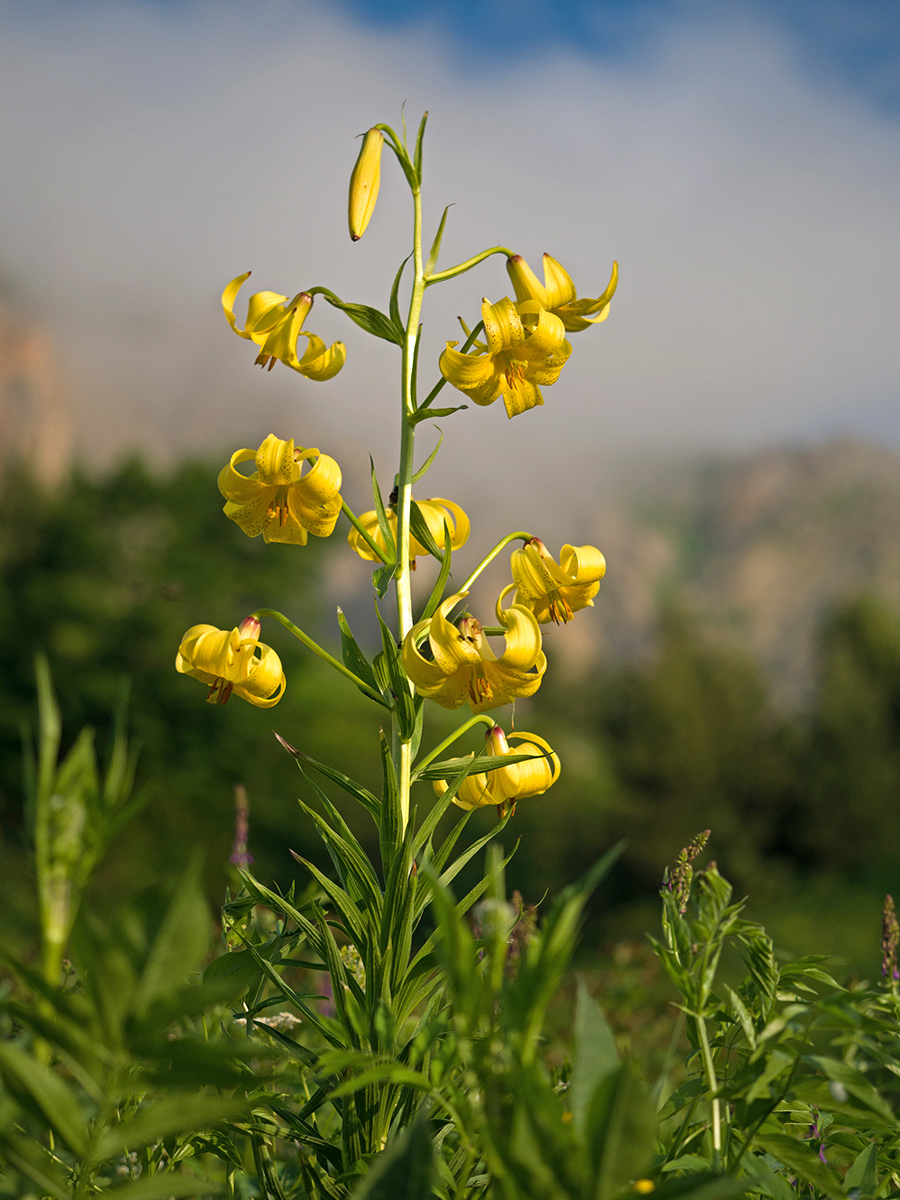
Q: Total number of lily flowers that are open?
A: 9